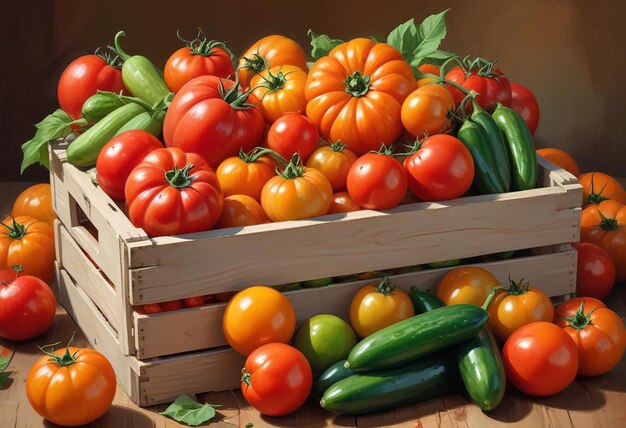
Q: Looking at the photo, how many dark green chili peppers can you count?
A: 3